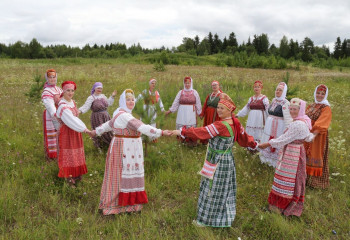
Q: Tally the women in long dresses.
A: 12